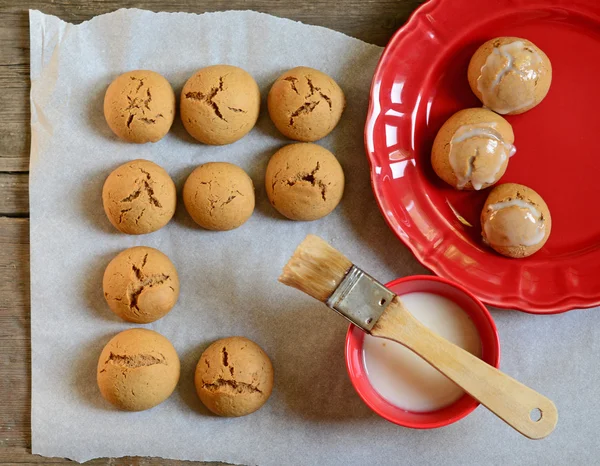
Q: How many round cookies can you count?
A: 12